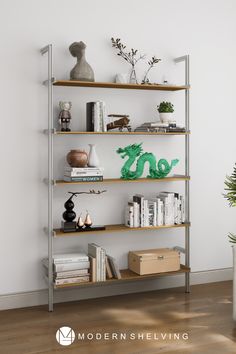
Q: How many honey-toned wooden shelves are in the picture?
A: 5